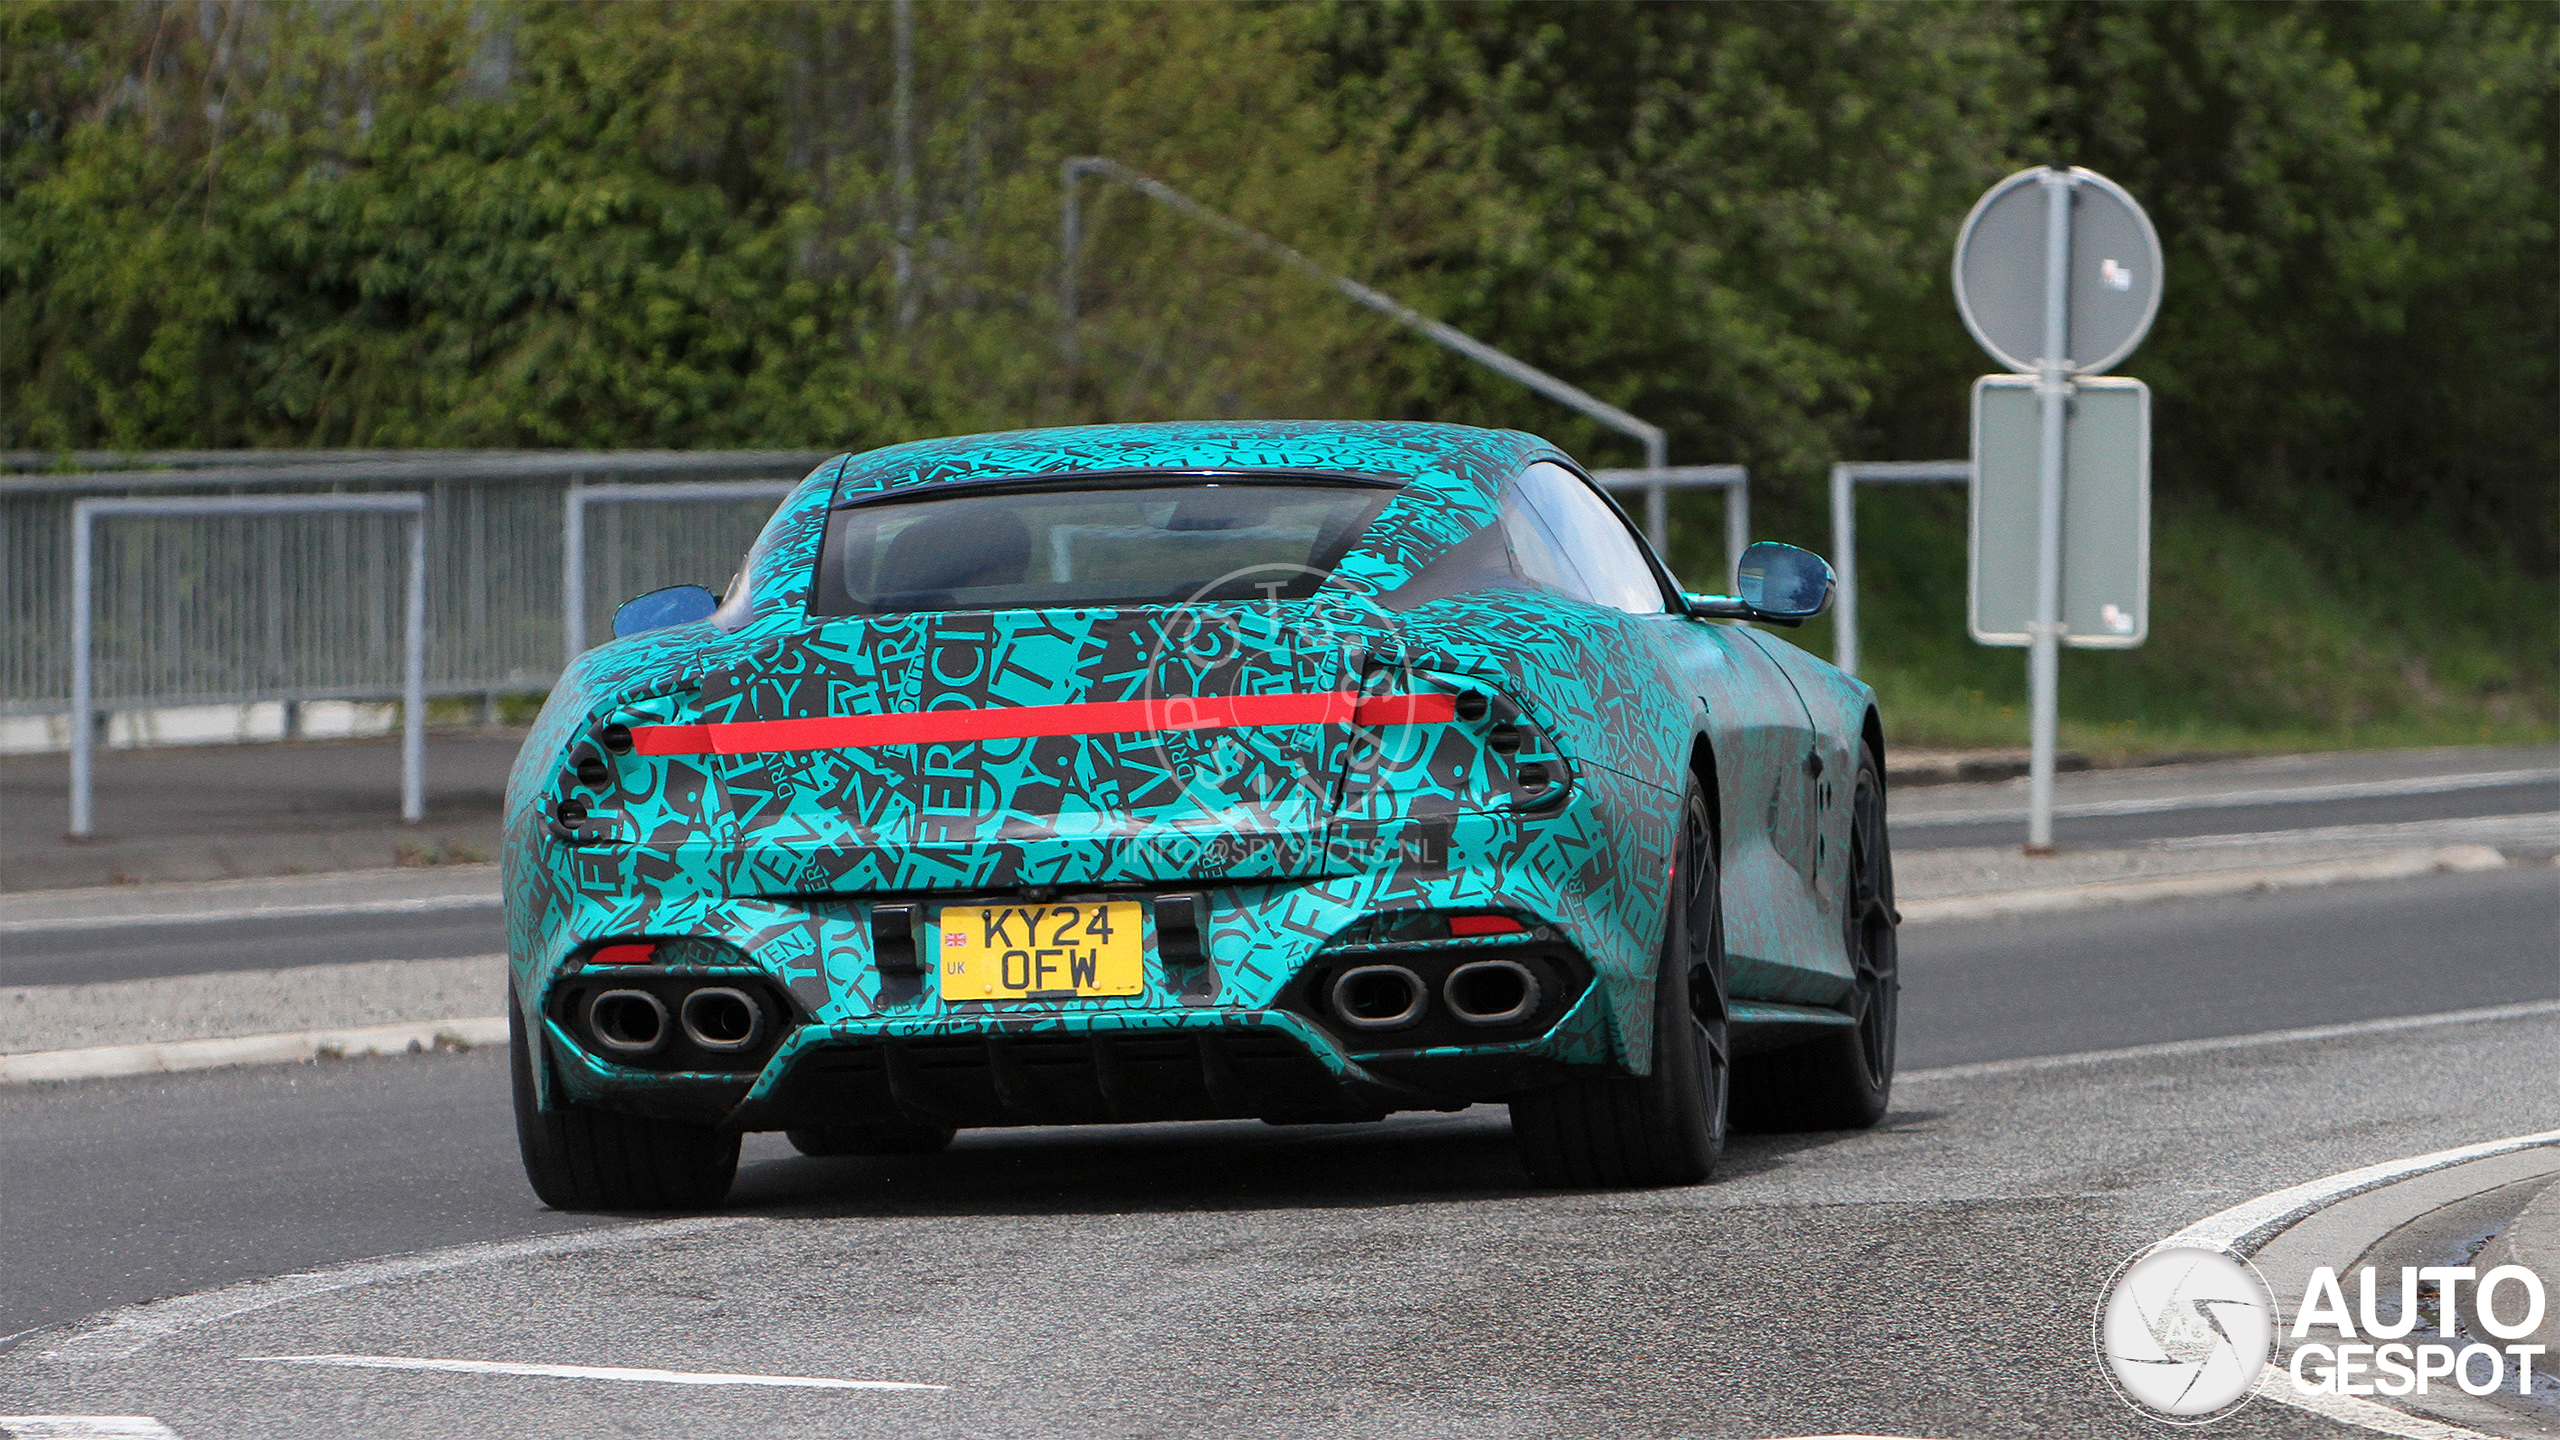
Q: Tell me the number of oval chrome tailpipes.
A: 4